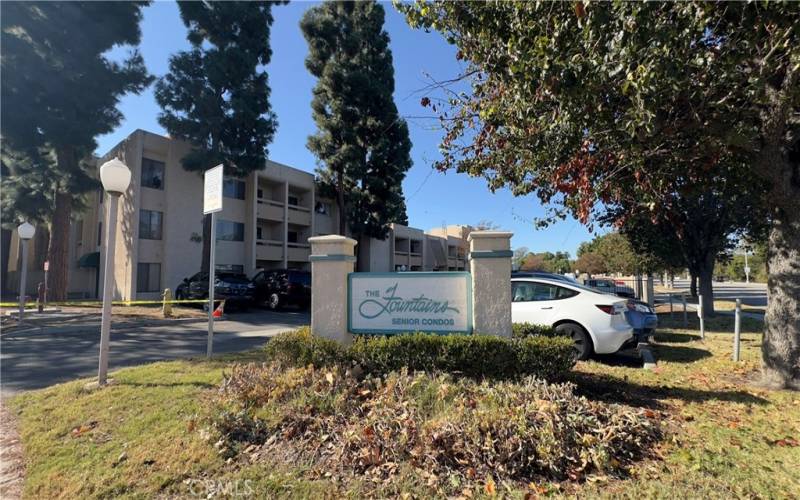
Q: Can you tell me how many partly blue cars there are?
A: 1